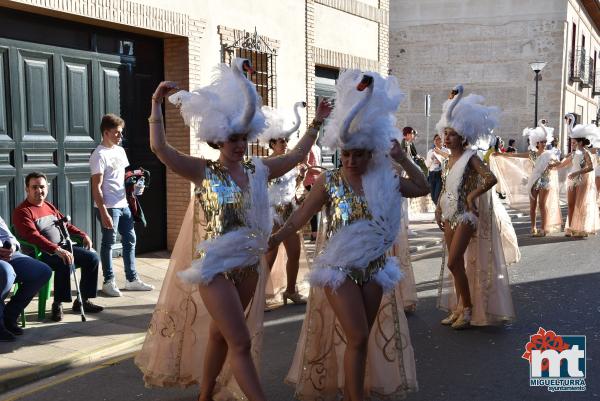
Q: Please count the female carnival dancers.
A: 6